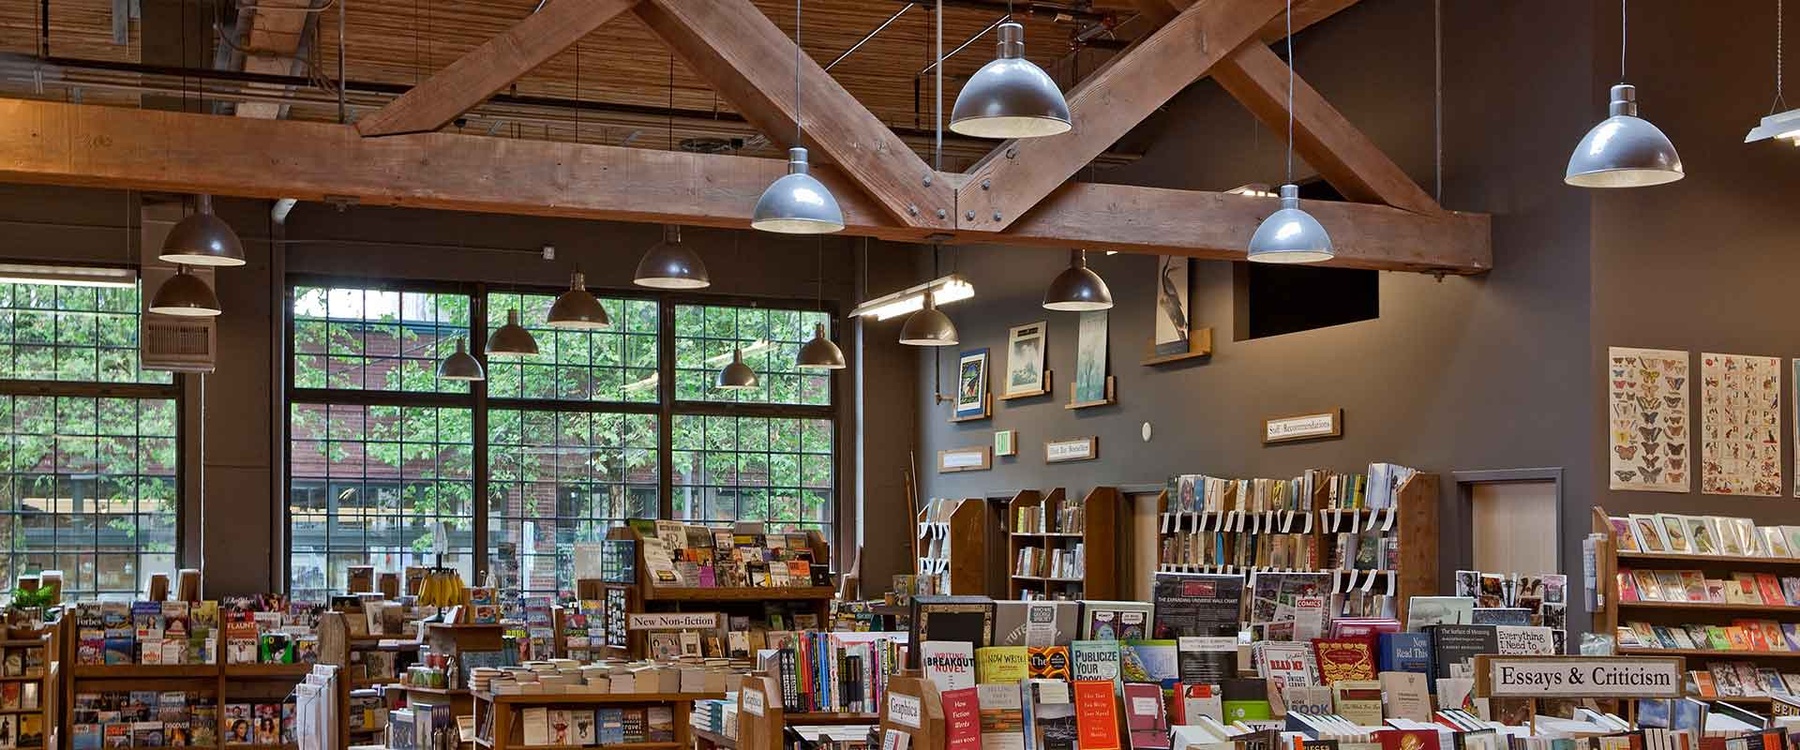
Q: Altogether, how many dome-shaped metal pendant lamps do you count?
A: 14